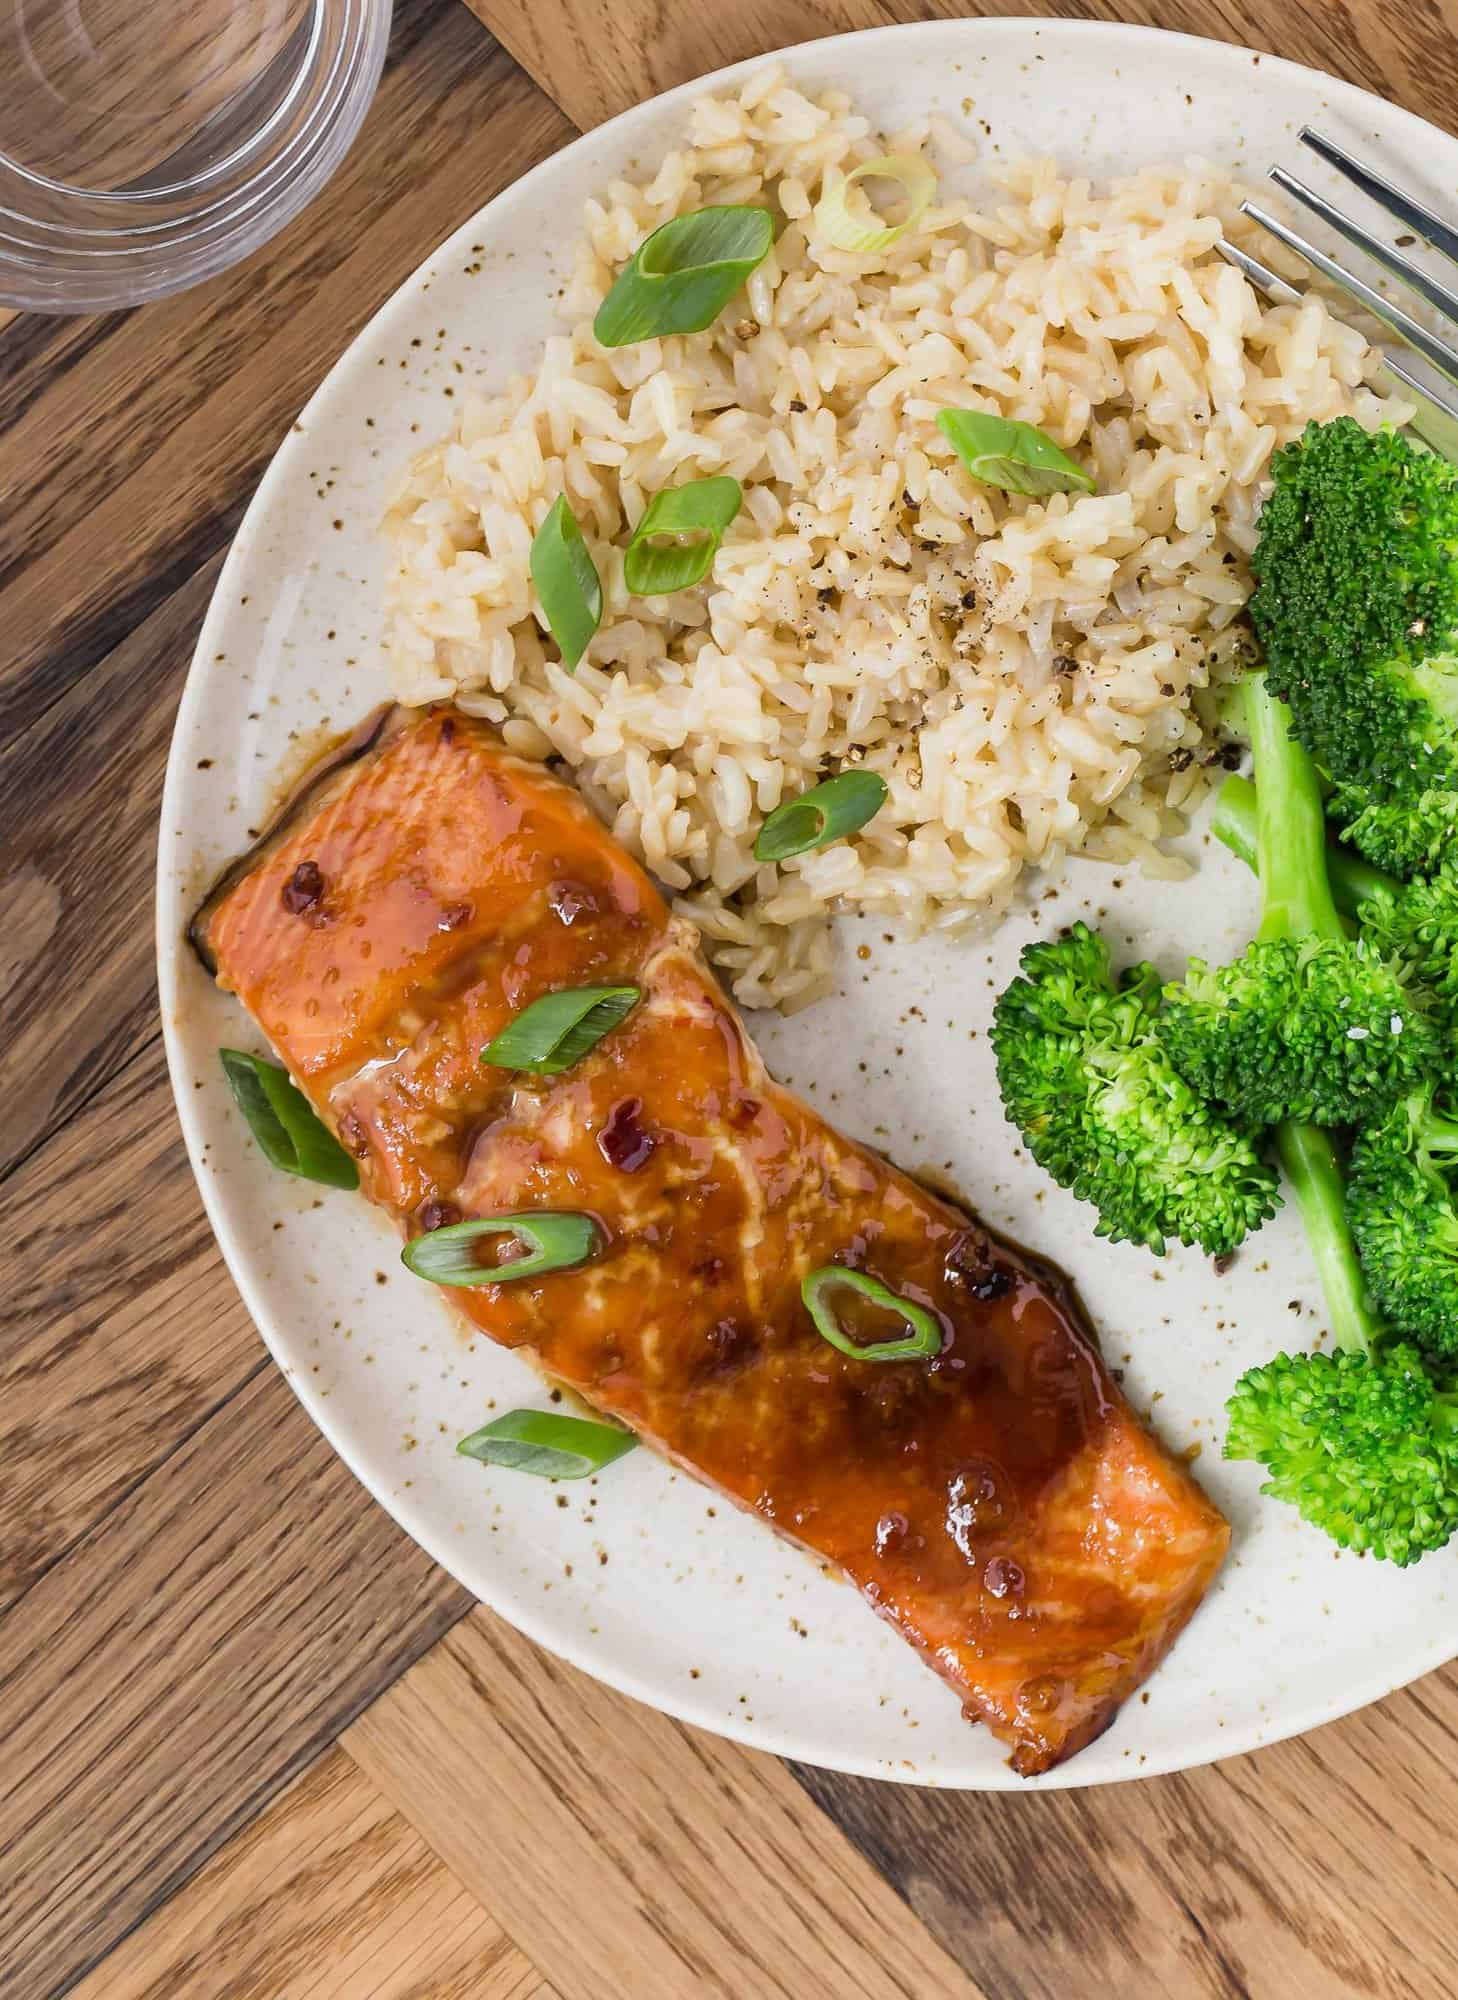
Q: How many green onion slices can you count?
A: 11